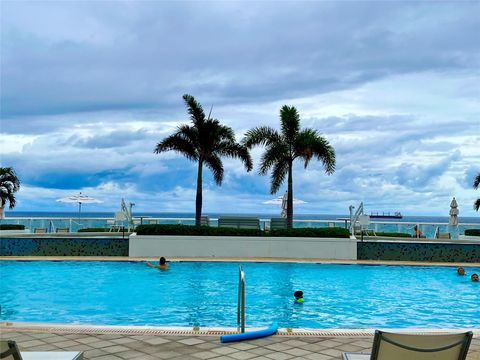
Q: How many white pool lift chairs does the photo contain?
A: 2